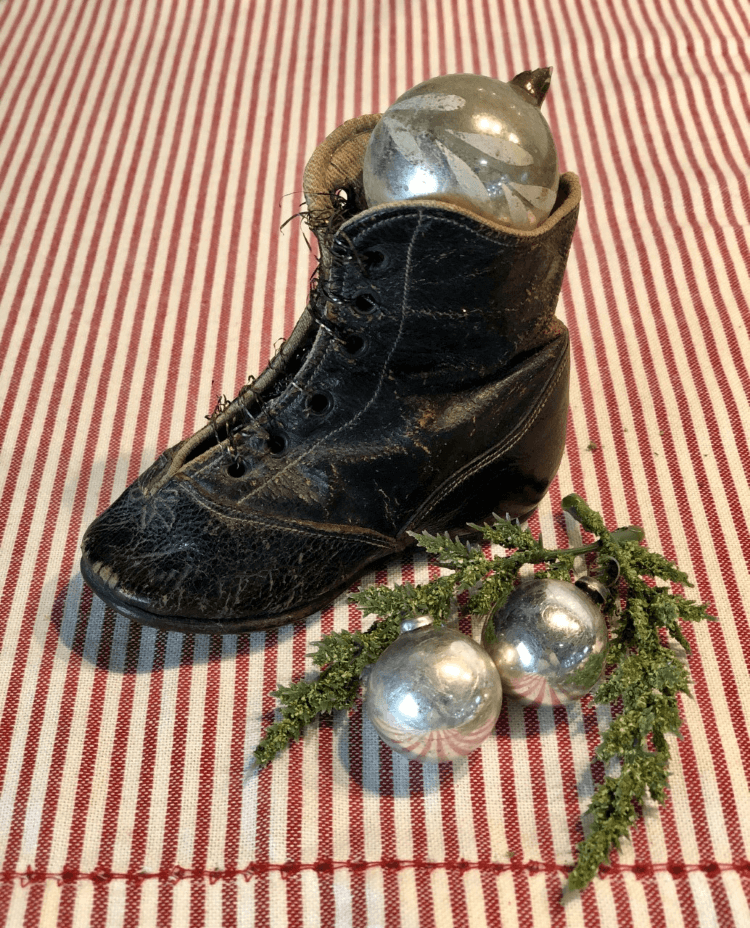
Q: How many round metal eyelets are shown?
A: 6